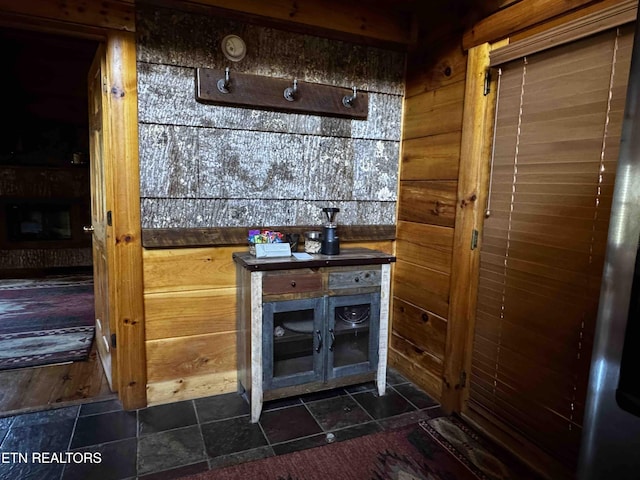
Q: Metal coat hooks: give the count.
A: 3